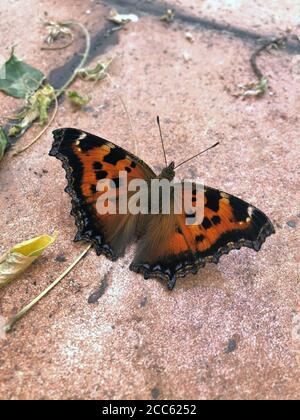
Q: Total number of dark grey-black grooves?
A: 2